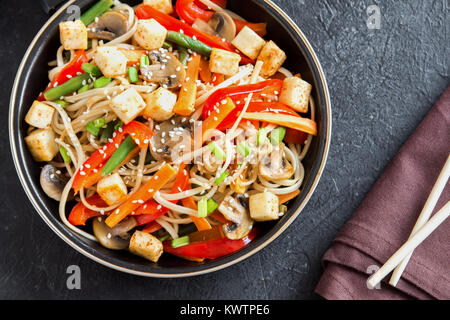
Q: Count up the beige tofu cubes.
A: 15